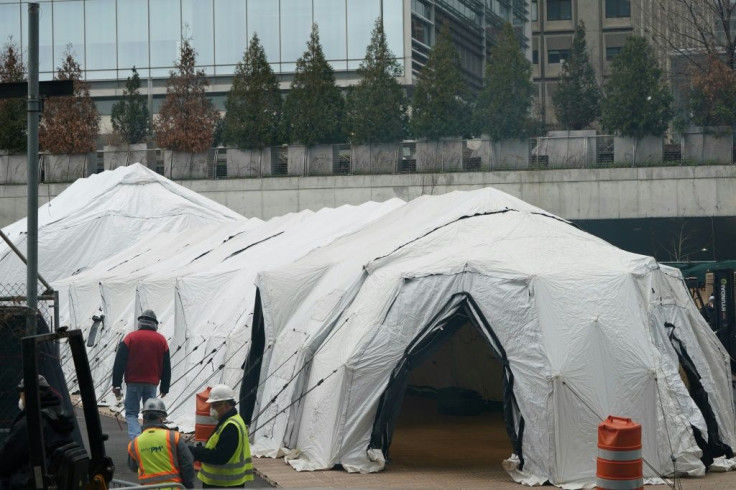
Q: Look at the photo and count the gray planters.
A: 12